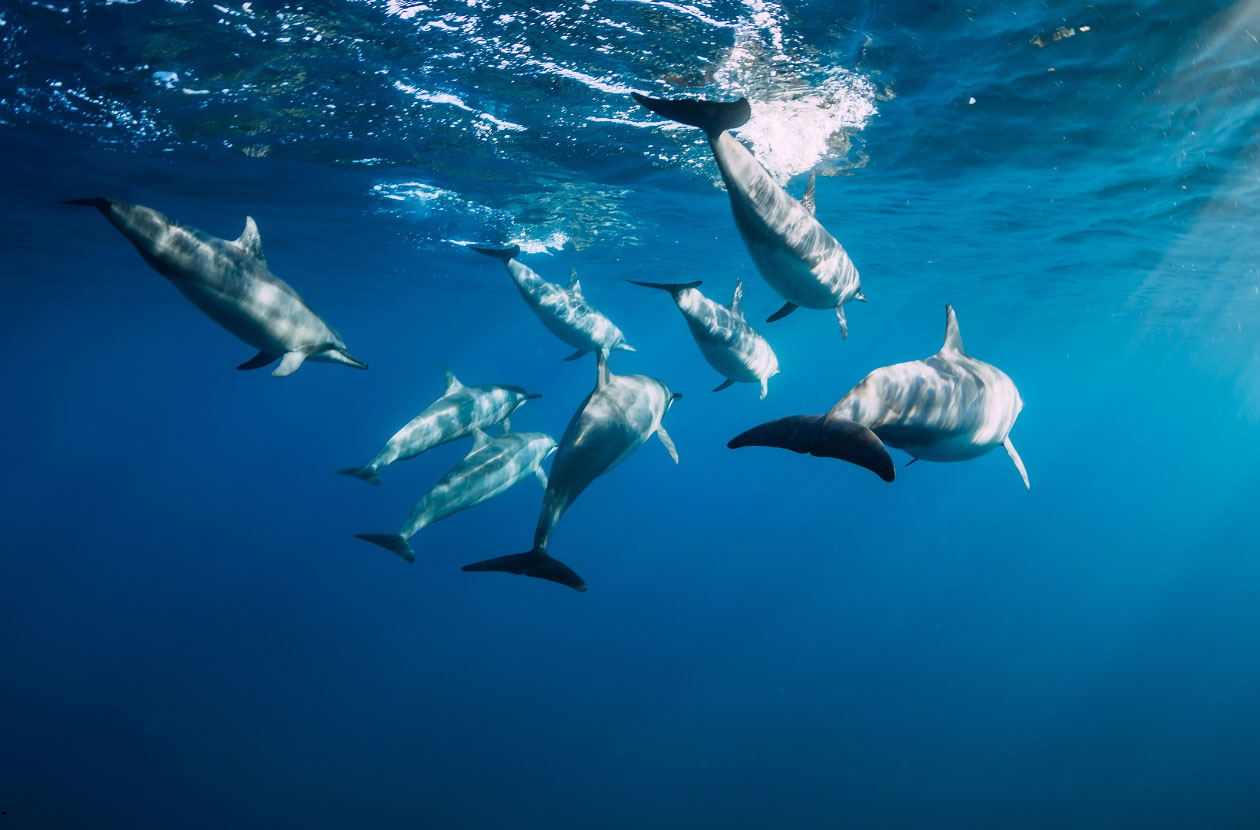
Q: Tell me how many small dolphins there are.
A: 4